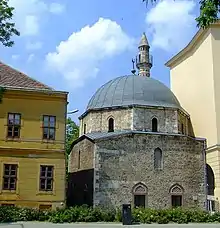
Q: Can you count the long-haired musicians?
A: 0